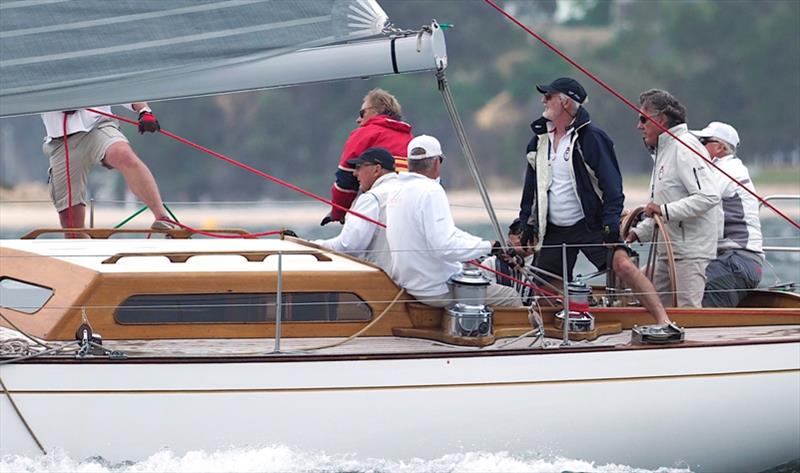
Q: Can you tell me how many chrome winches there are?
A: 2